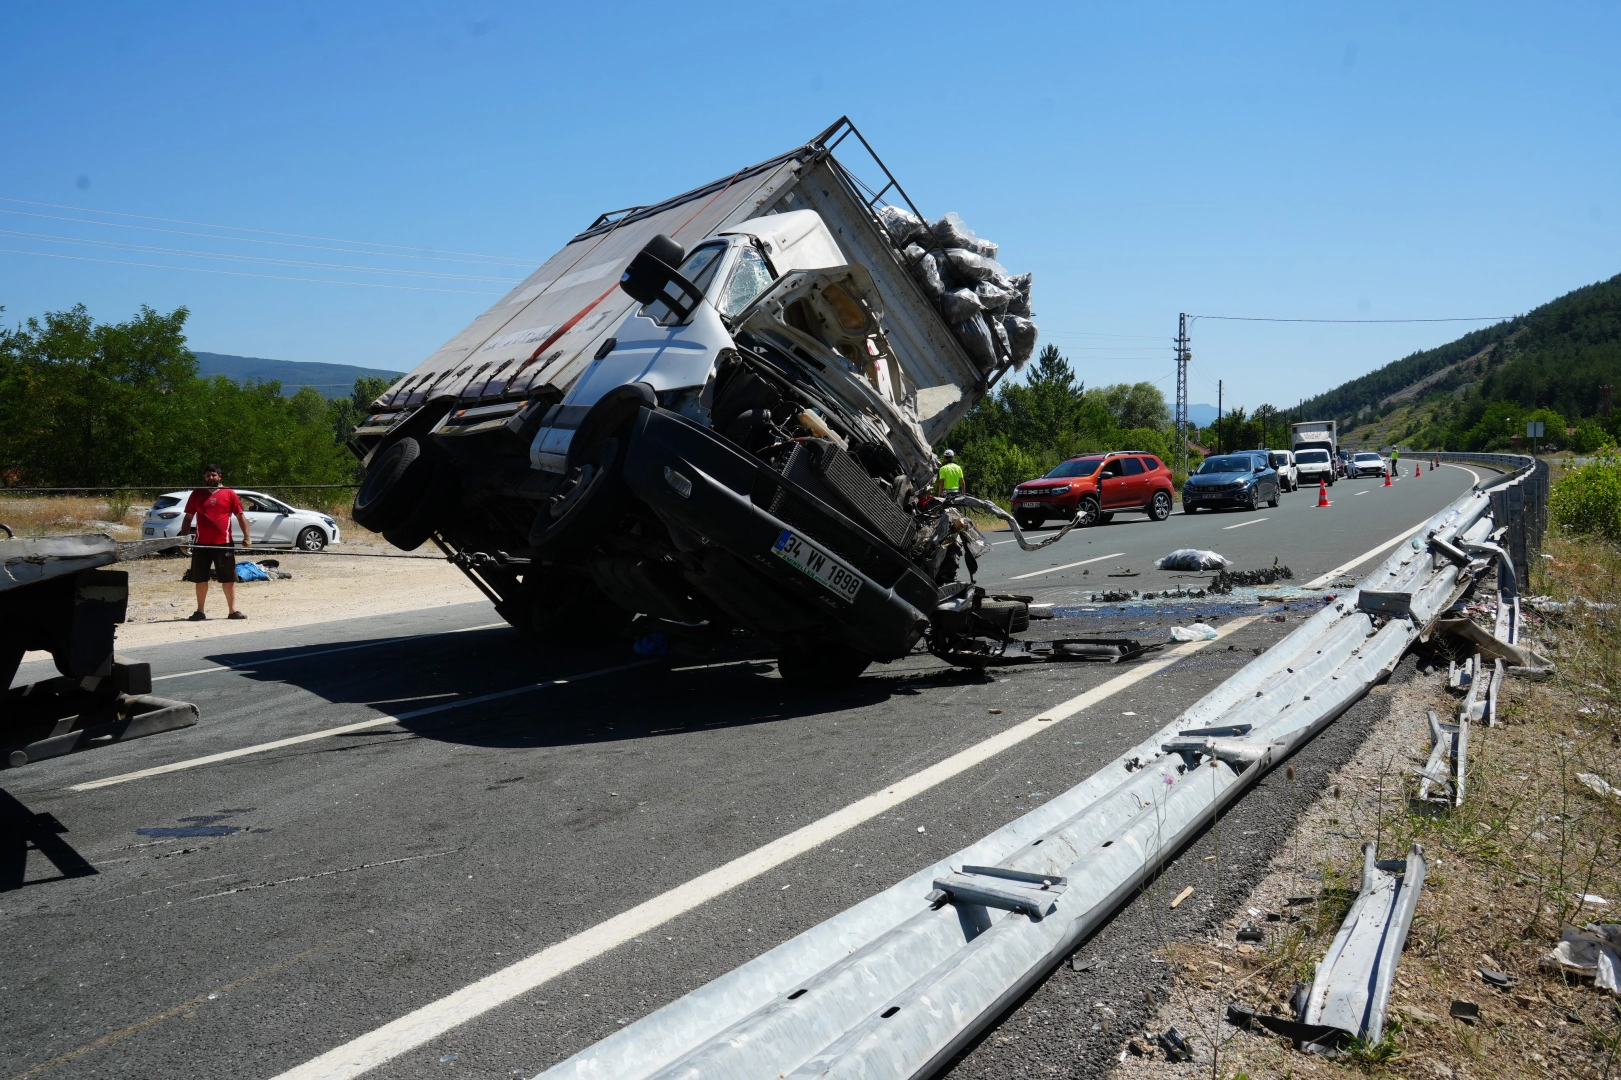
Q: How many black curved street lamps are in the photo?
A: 0